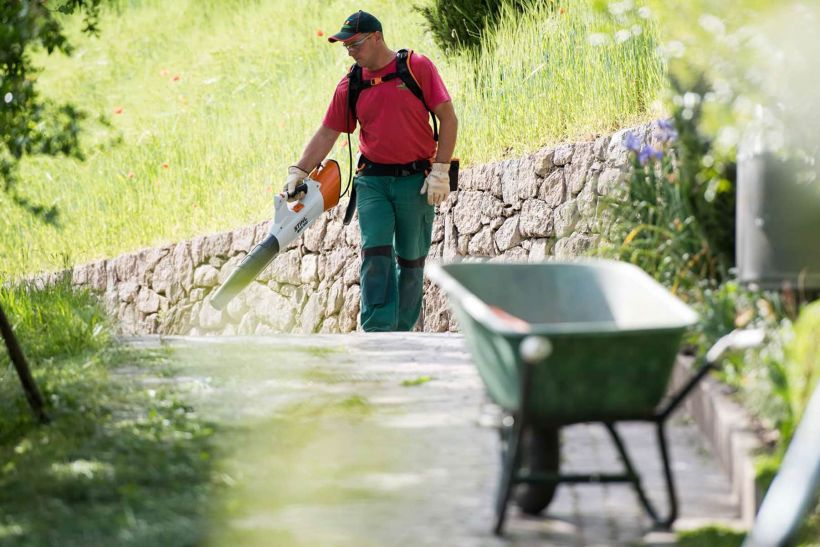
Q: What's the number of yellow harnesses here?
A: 0